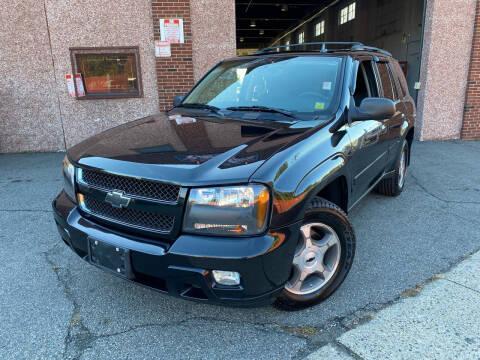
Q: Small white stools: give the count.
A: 0